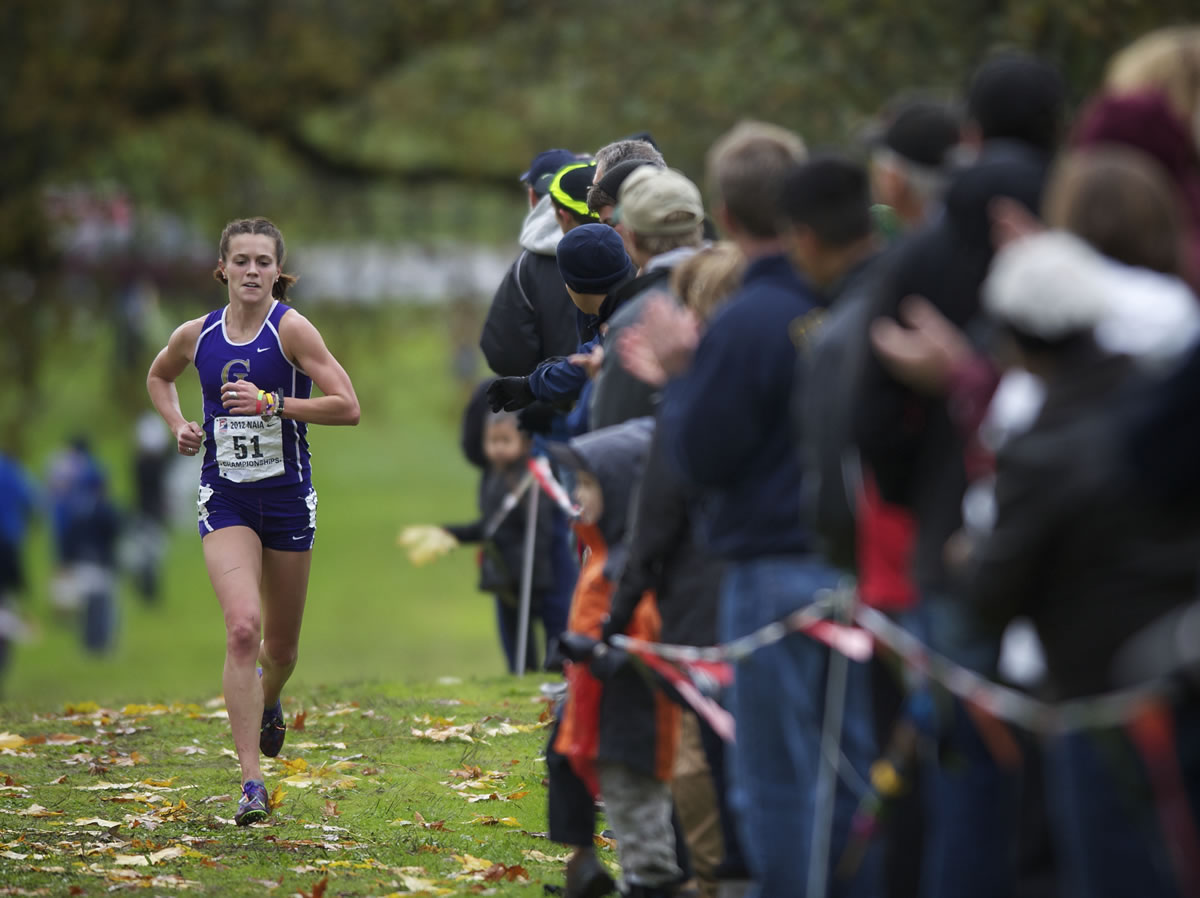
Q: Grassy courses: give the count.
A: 1